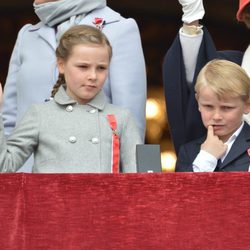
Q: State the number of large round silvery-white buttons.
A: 4